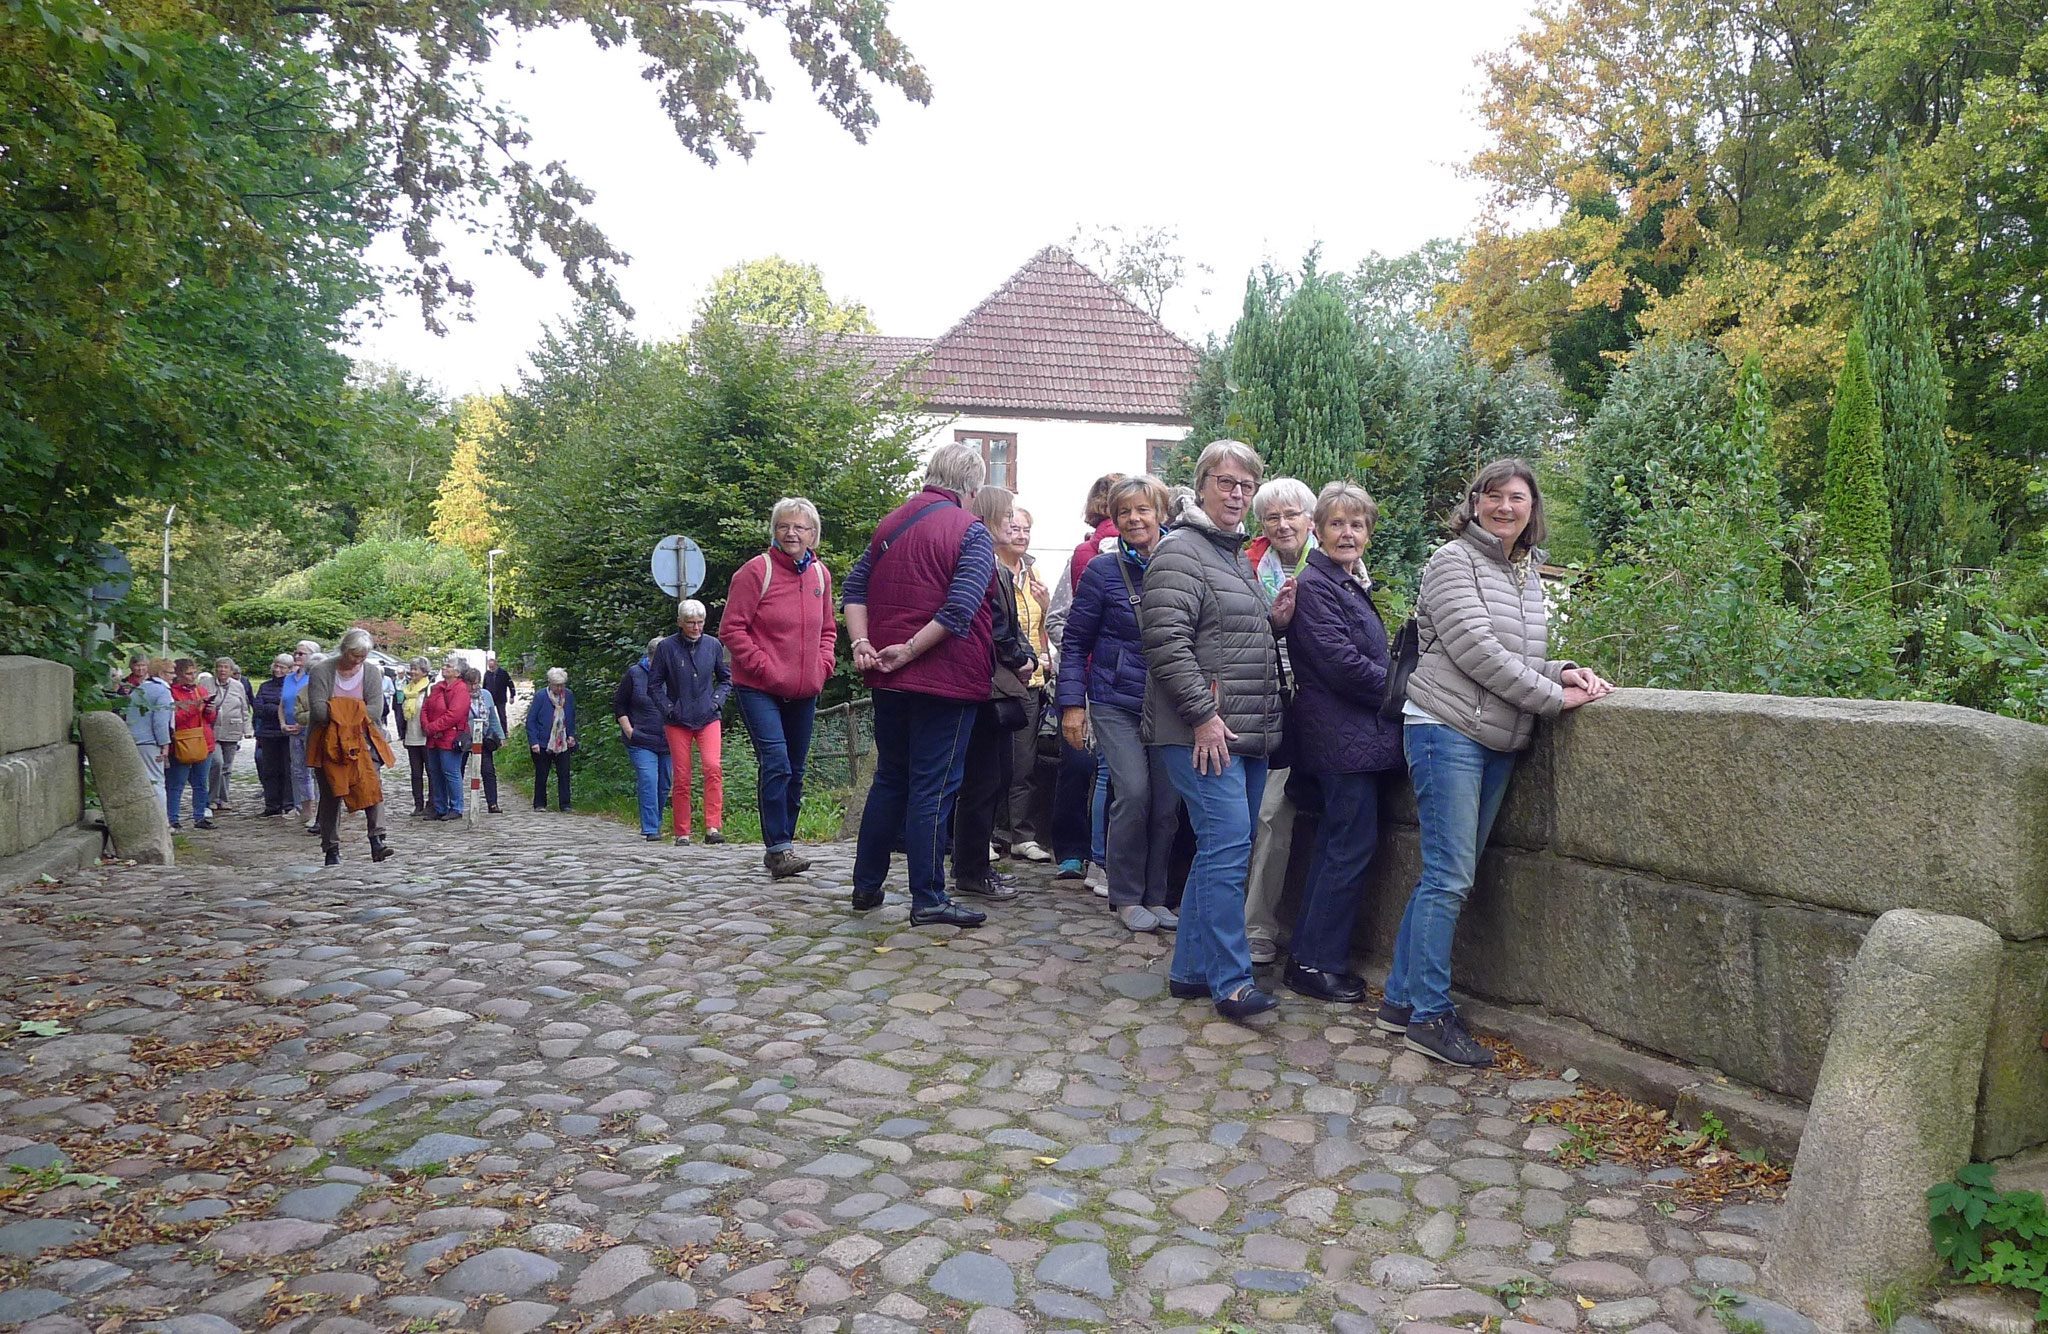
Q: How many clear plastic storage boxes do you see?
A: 0